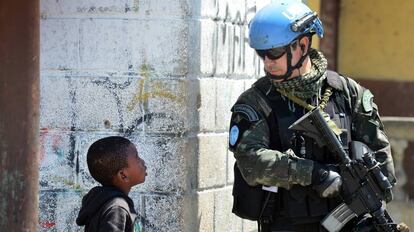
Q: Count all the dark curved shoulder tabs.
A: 1